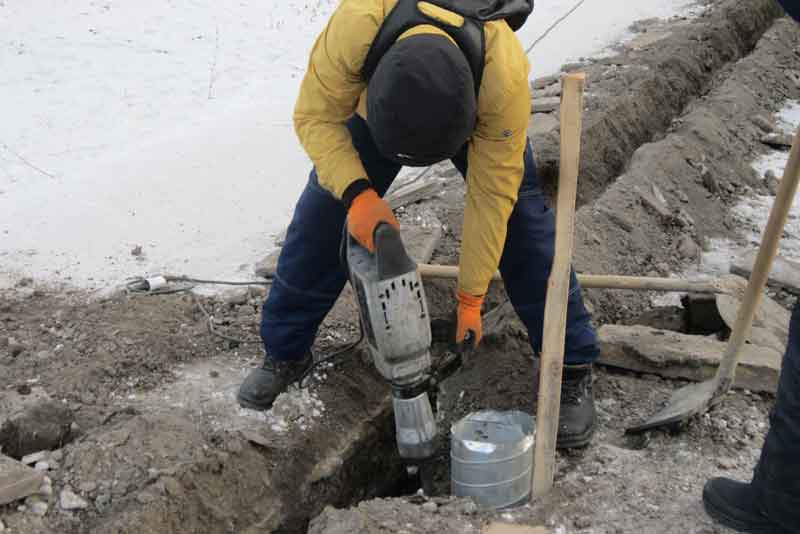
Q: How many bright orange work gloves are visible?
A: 2